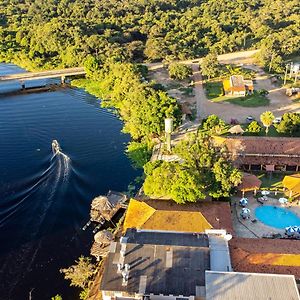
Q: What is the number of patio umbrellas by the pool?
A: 6